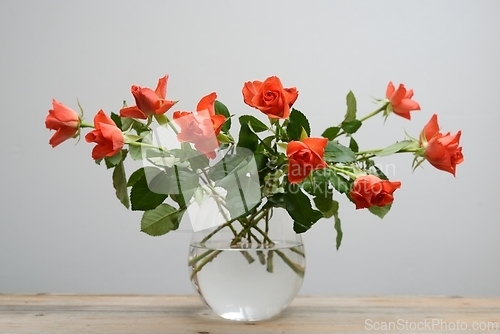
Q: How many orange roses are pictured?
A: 9